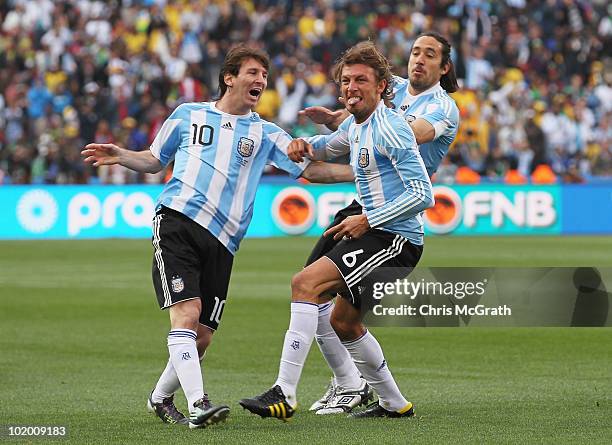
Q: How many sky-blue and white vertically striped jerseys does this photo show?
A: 3